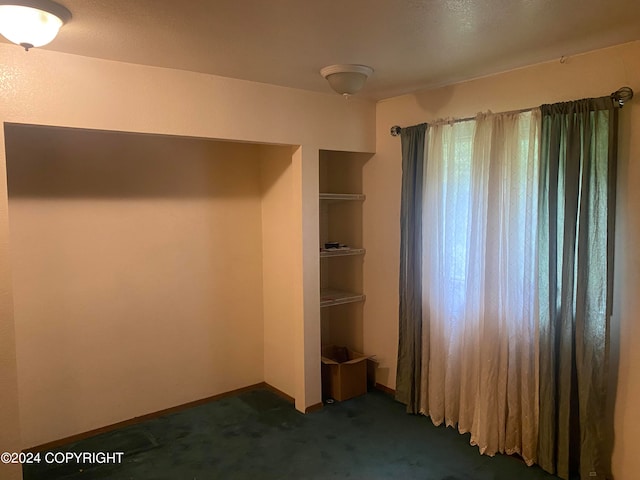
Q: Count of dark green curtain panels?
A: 2